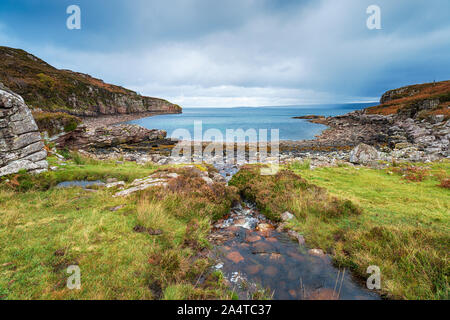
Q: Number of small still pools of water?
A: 1